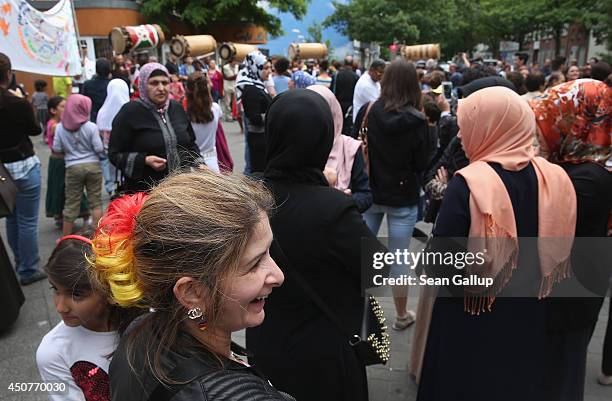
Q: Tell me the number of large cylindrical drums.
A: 5